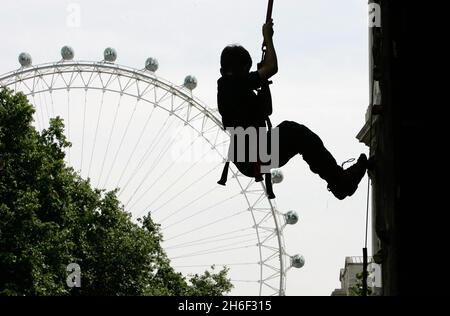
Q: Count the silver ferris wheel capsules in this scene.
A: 8